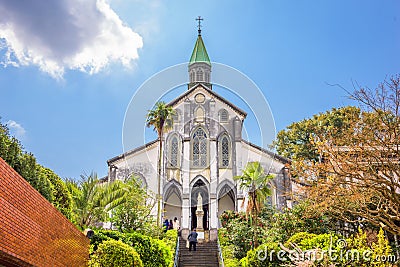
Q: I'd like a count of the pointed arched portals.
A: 3